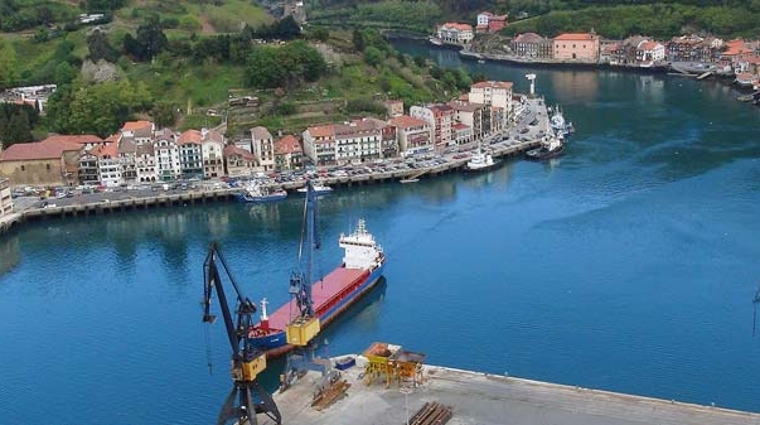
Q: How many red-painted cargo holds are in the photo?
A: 1